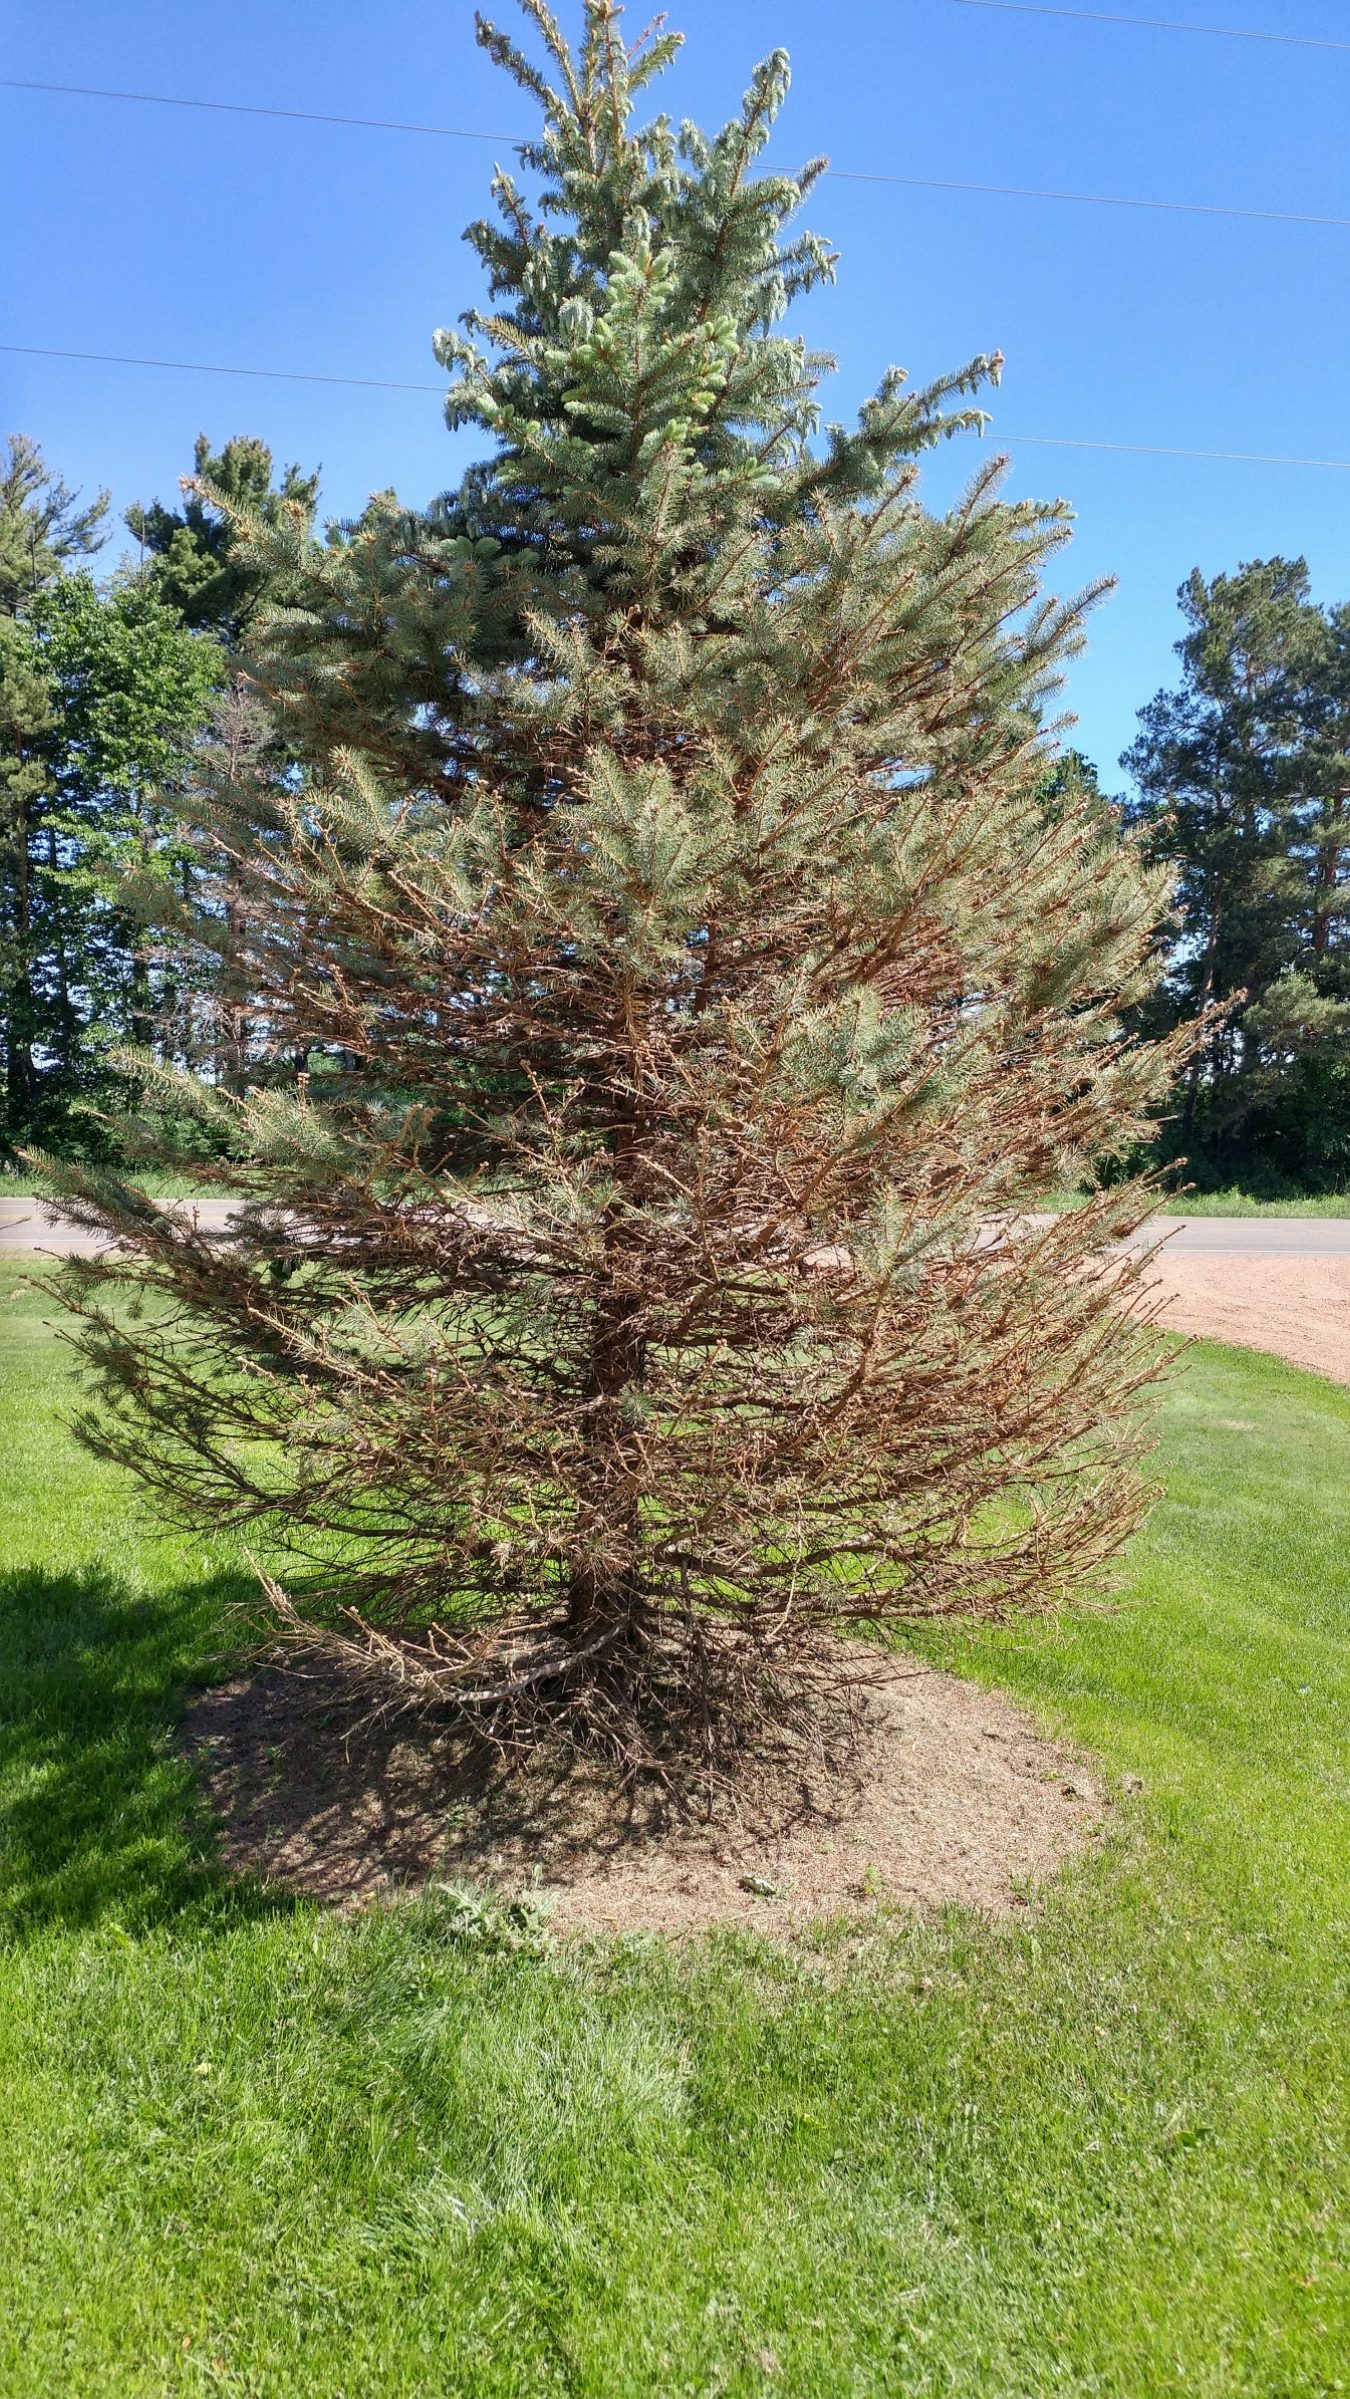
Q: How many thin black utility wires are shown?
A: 3